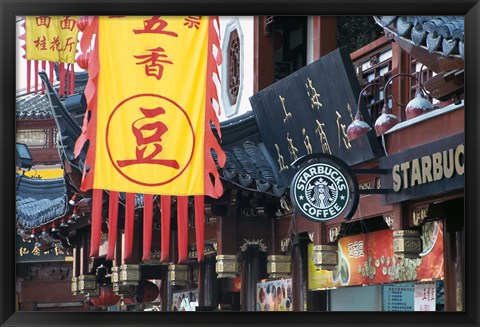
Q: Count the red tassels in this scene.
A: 14